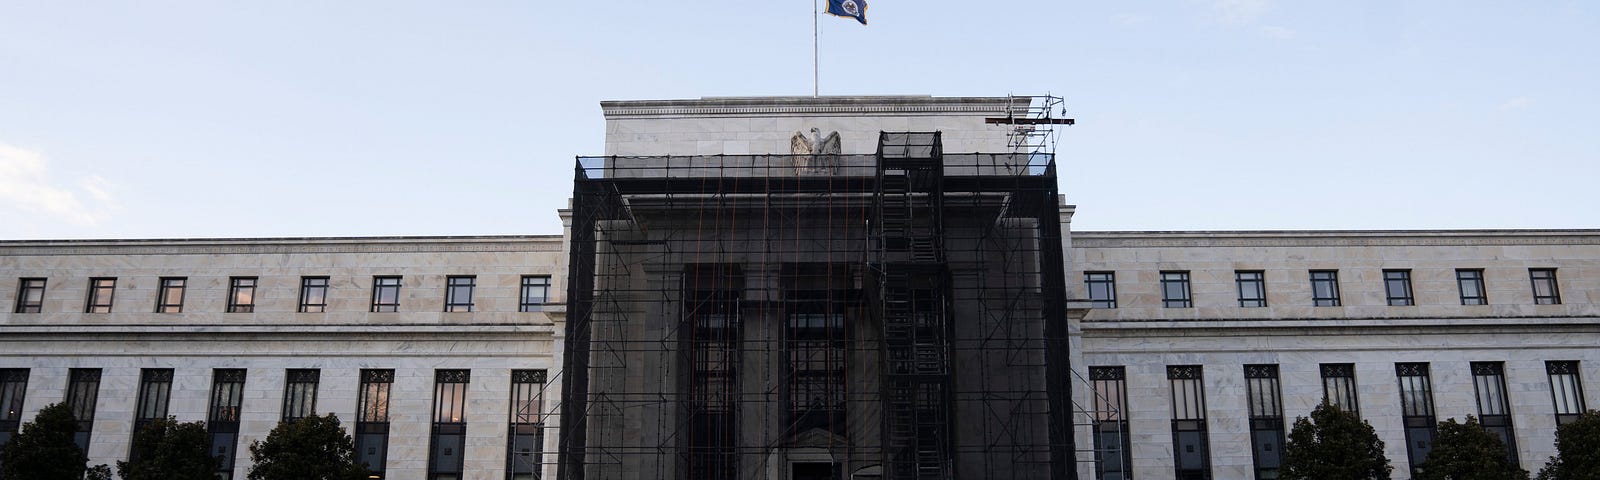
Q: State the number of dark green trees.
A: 6